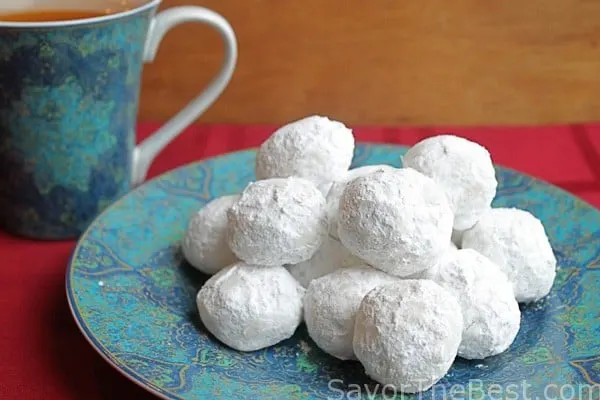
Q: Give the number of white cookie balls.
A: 12